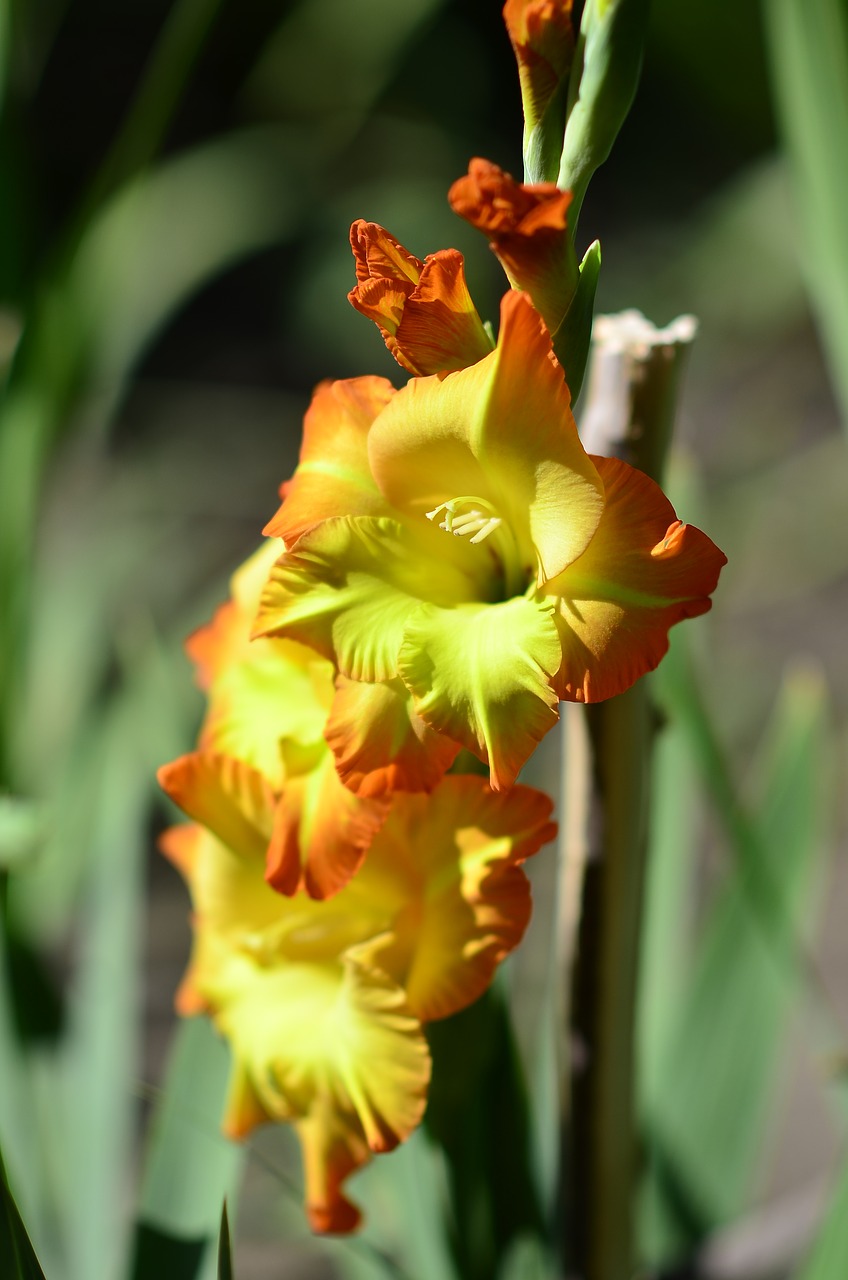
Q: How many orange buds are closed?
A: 3